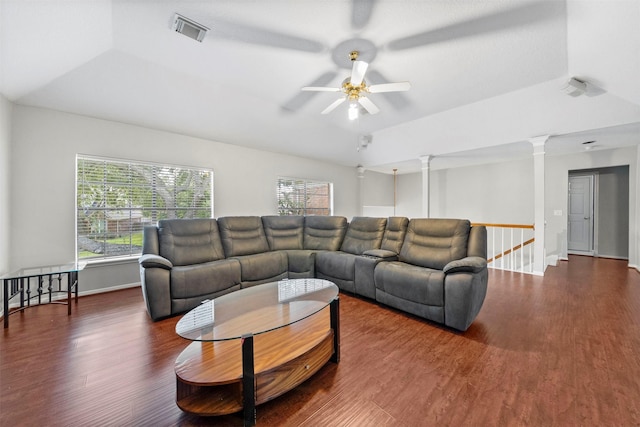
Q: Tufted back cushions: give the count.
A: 7